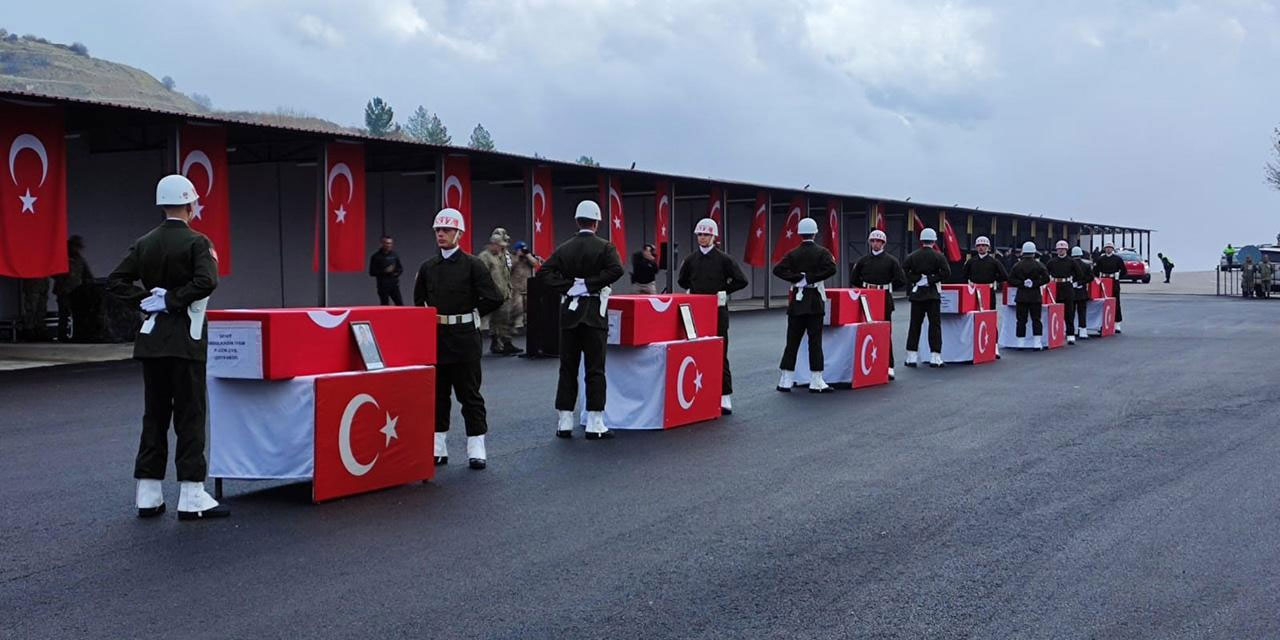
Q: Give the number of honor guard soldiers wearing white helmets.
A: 12